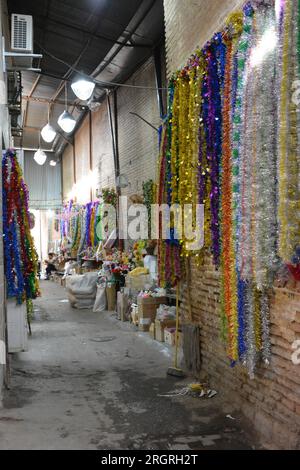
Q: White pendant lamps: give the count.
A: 4